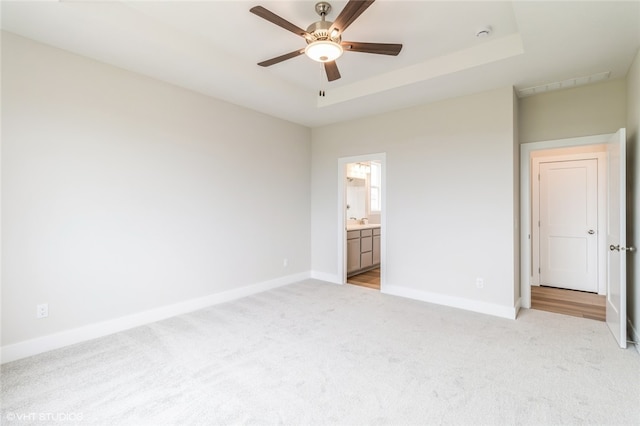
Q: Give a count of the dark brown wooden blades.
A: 5